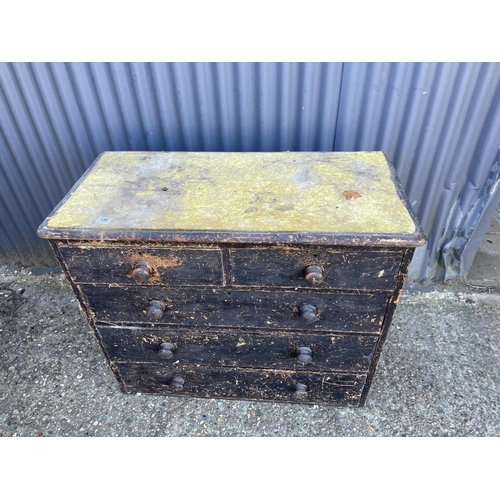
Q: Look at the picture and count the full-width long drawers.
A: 3